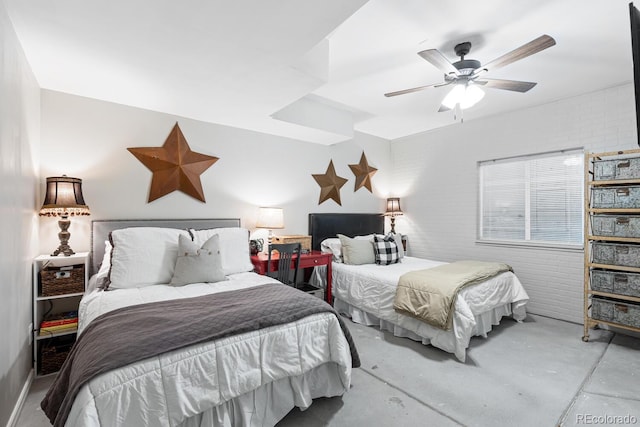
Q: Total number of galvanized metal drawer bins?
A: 6